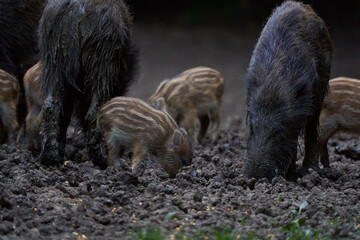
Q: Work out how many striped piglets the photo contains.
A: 5